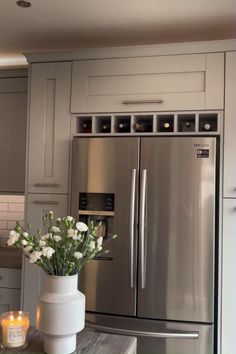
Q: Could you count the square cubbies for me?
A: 7